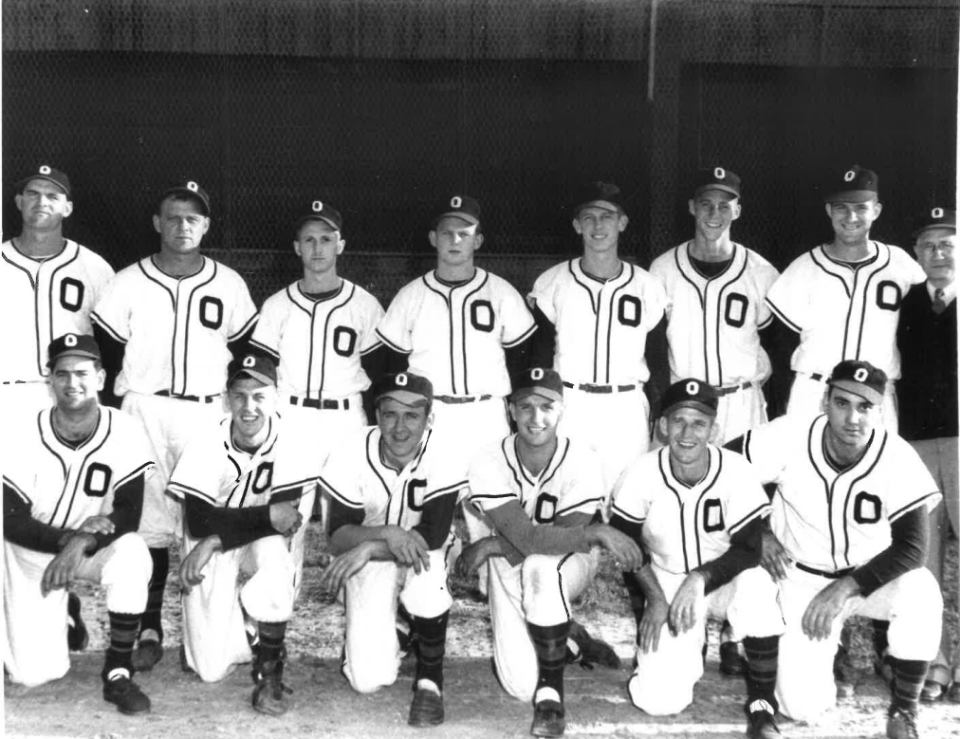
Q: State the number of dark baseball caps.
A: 14